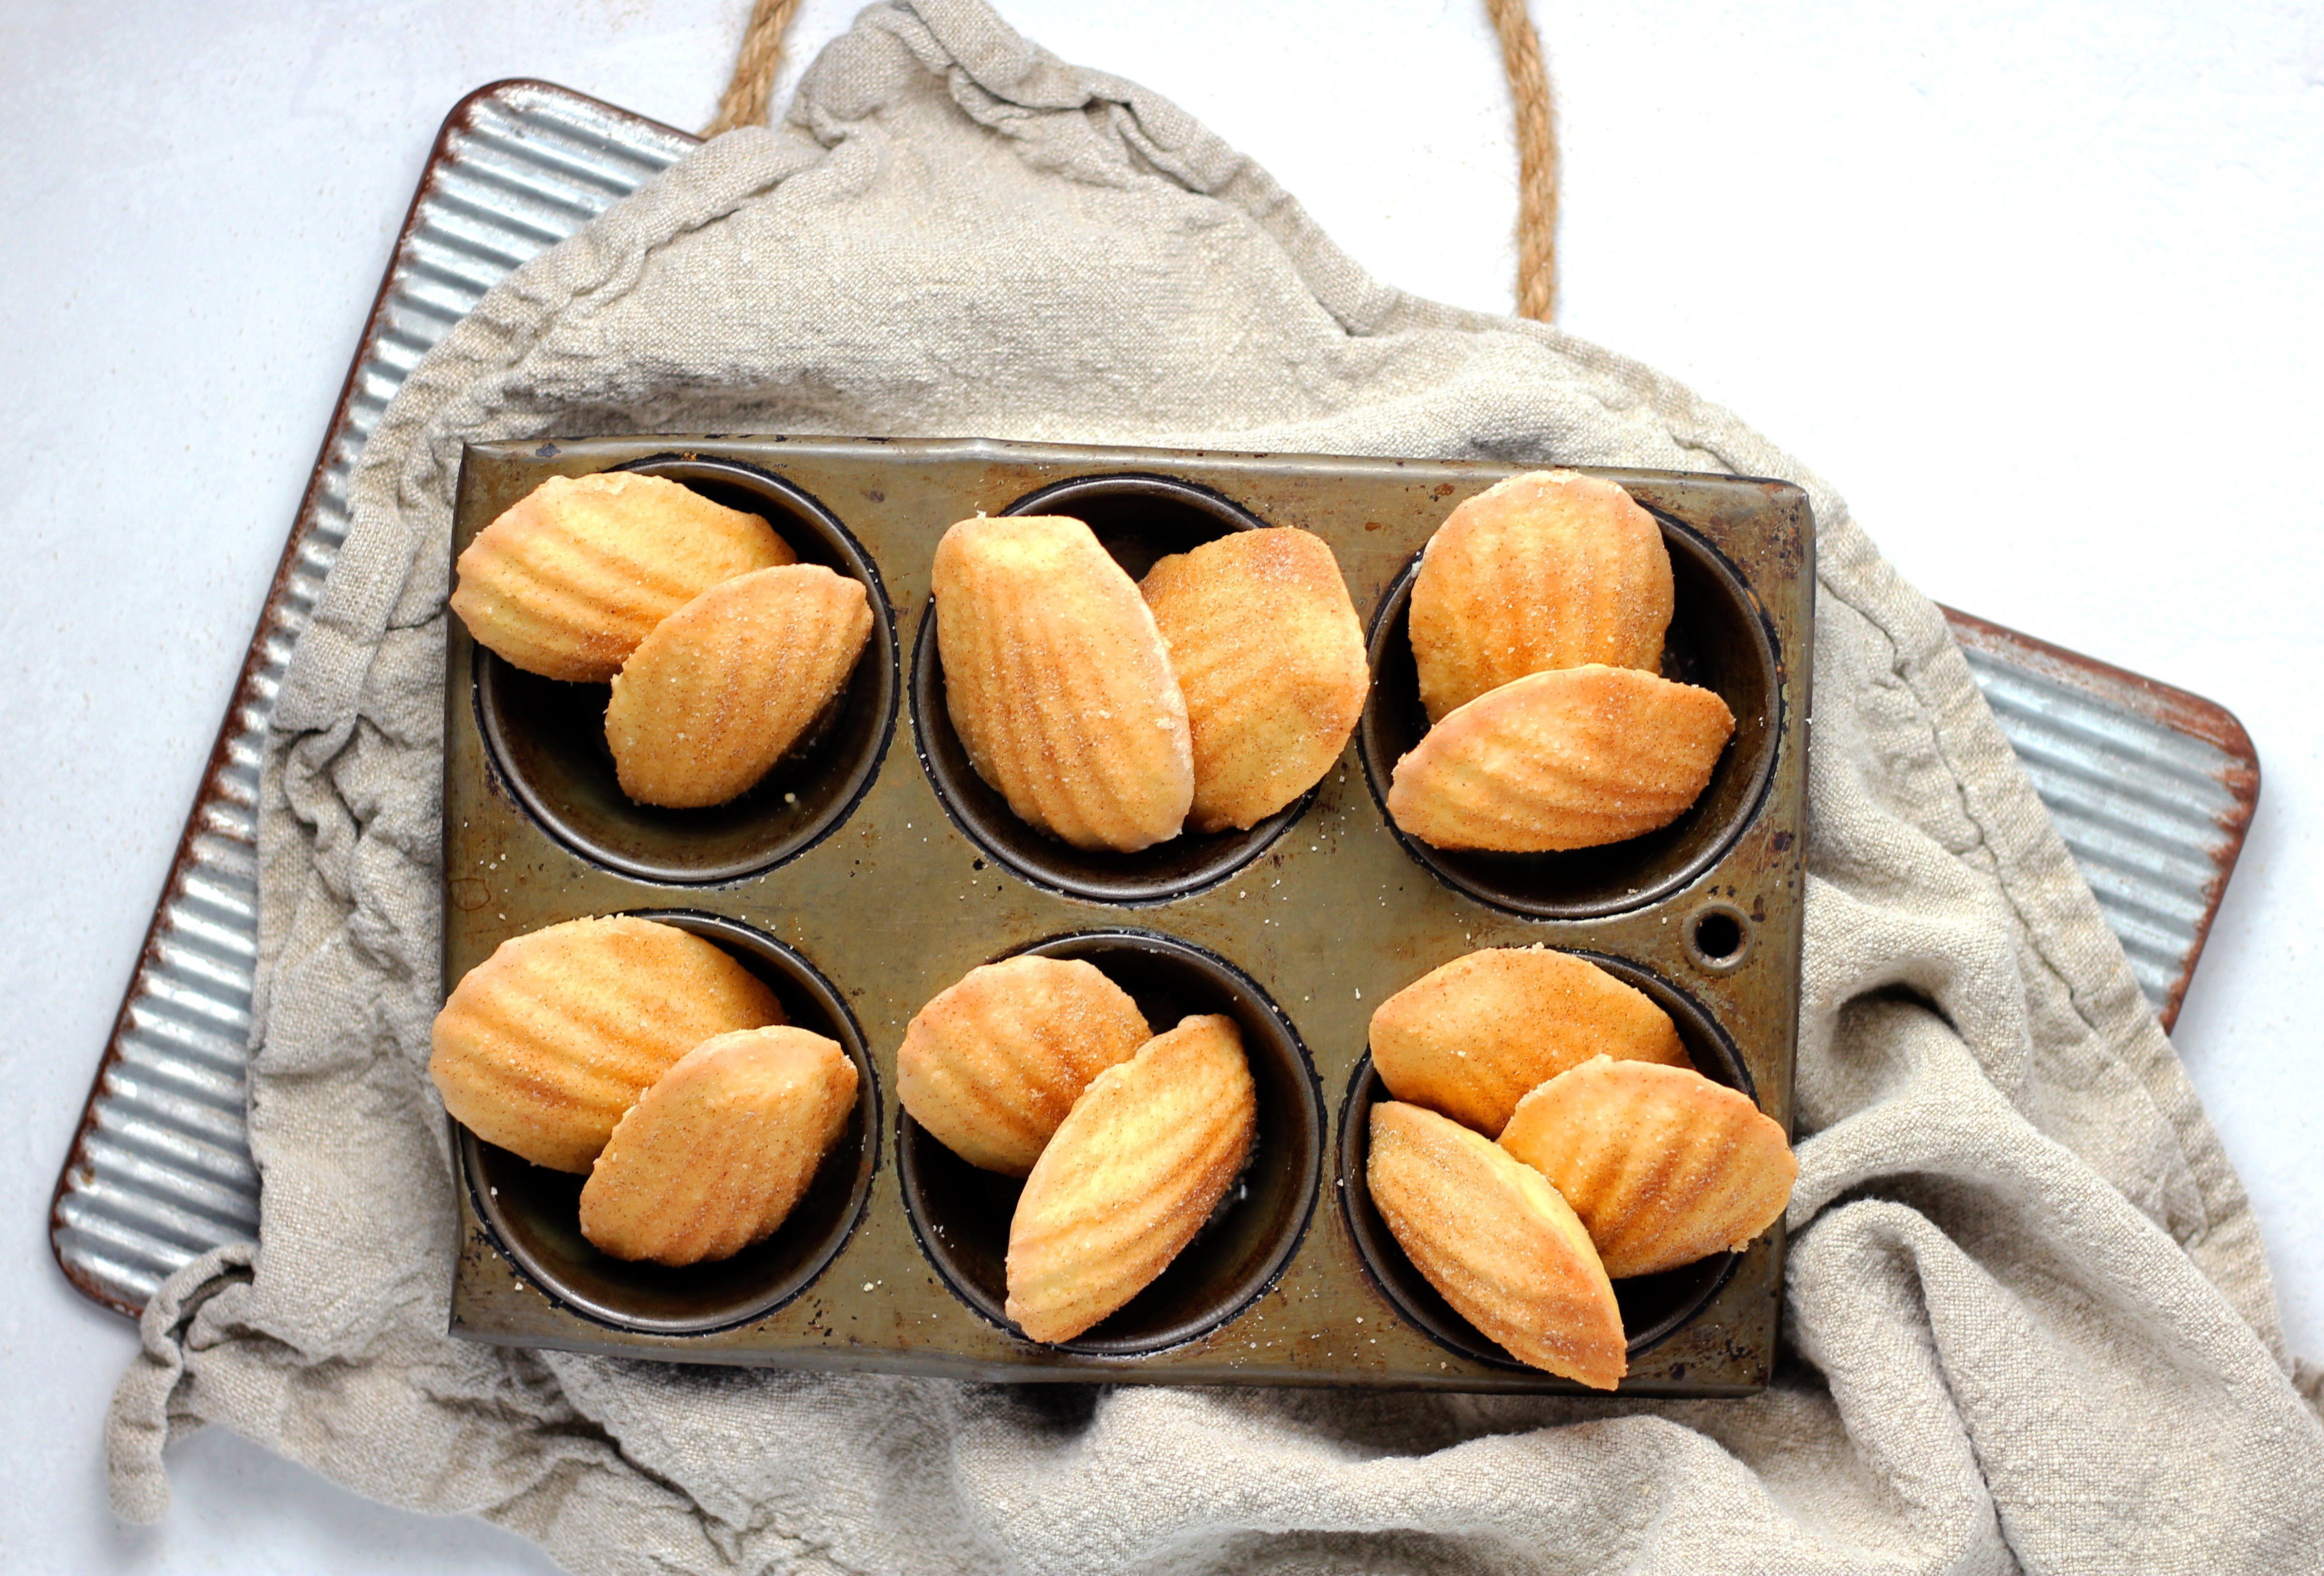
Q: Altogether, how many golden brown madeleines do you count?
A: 13